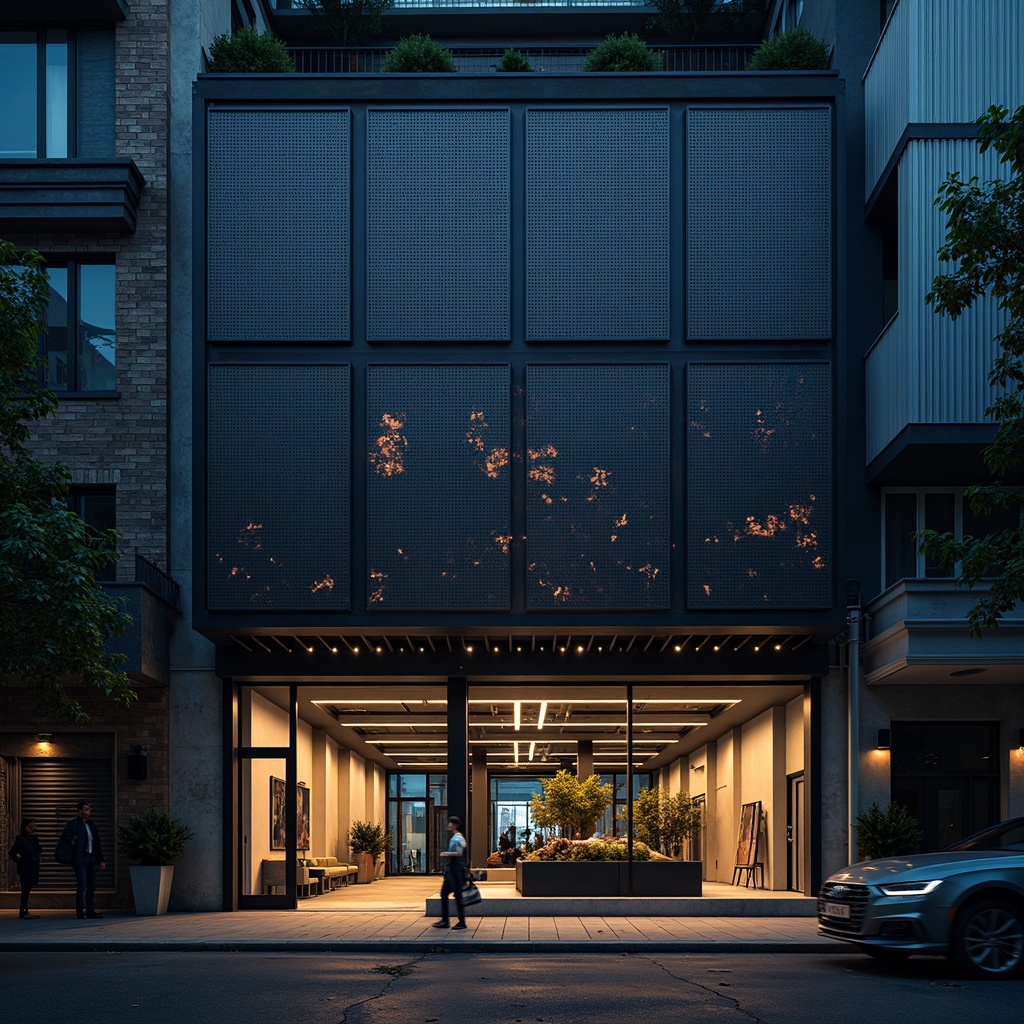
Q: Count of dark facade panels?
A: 8